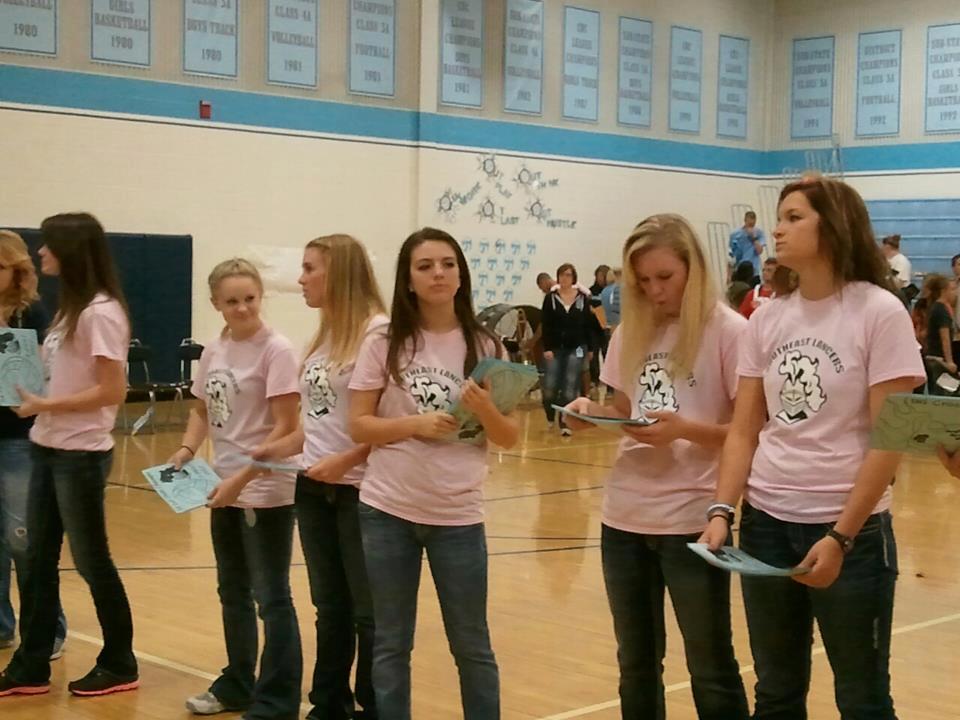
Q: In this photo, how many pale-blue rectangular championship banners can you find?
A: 14